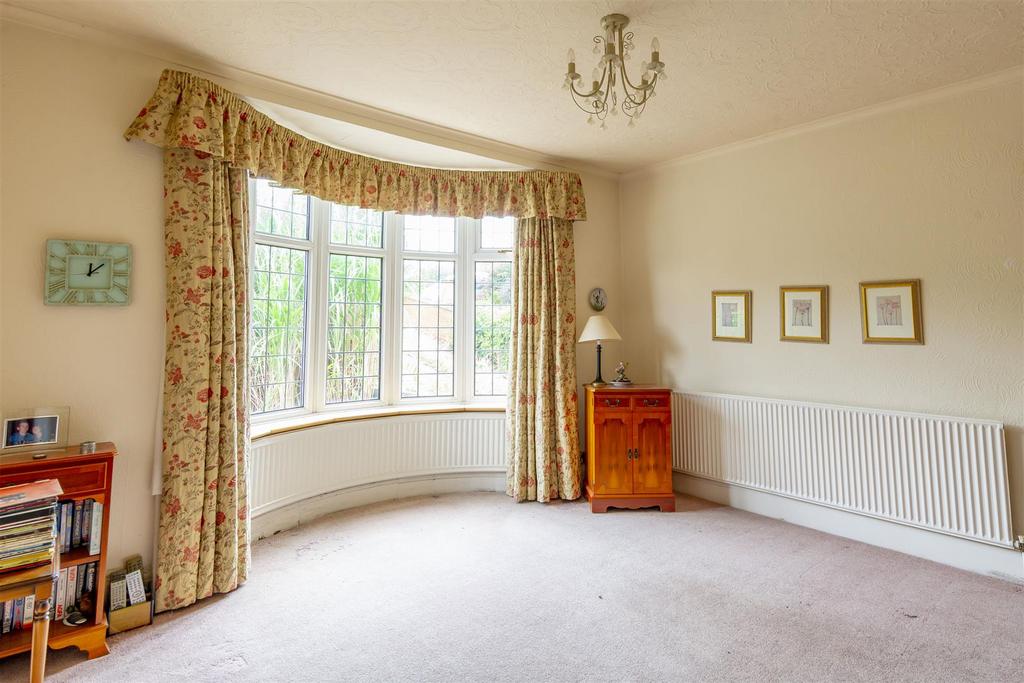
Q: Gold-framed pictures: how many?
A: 3